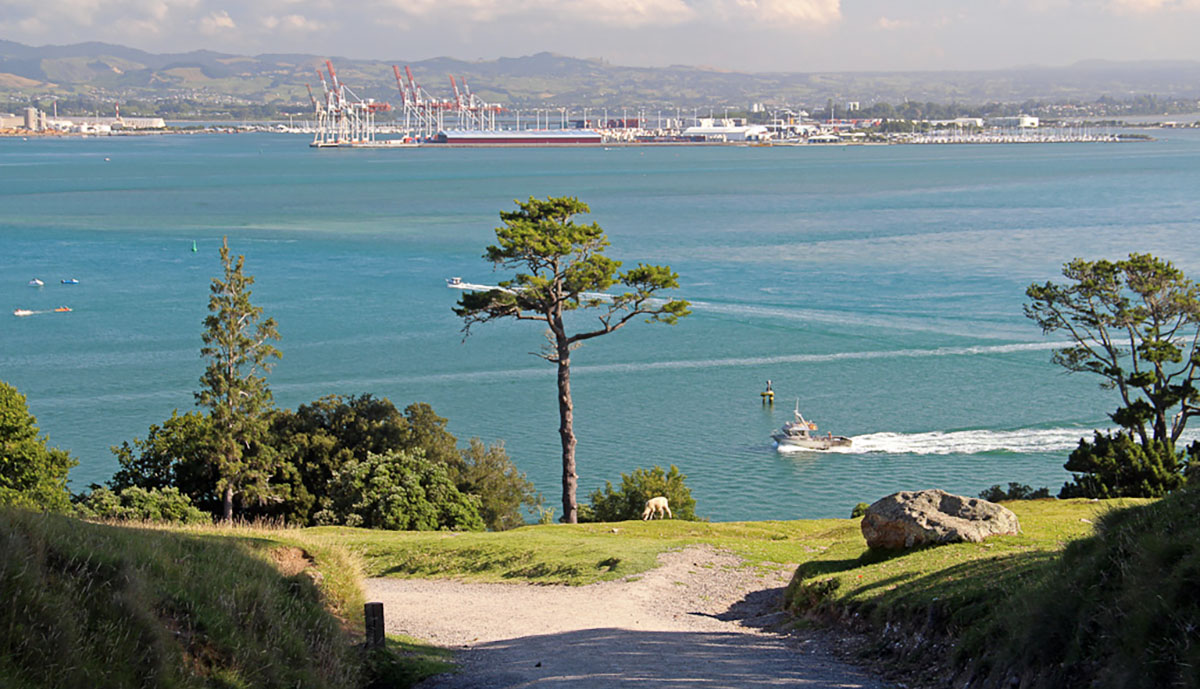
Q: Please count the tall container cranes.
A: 7